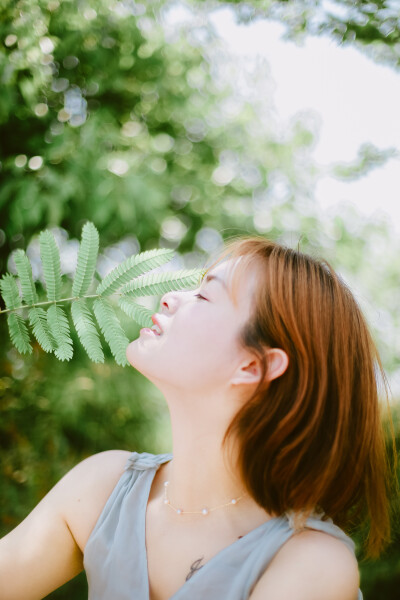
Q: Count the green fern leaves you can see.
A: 12